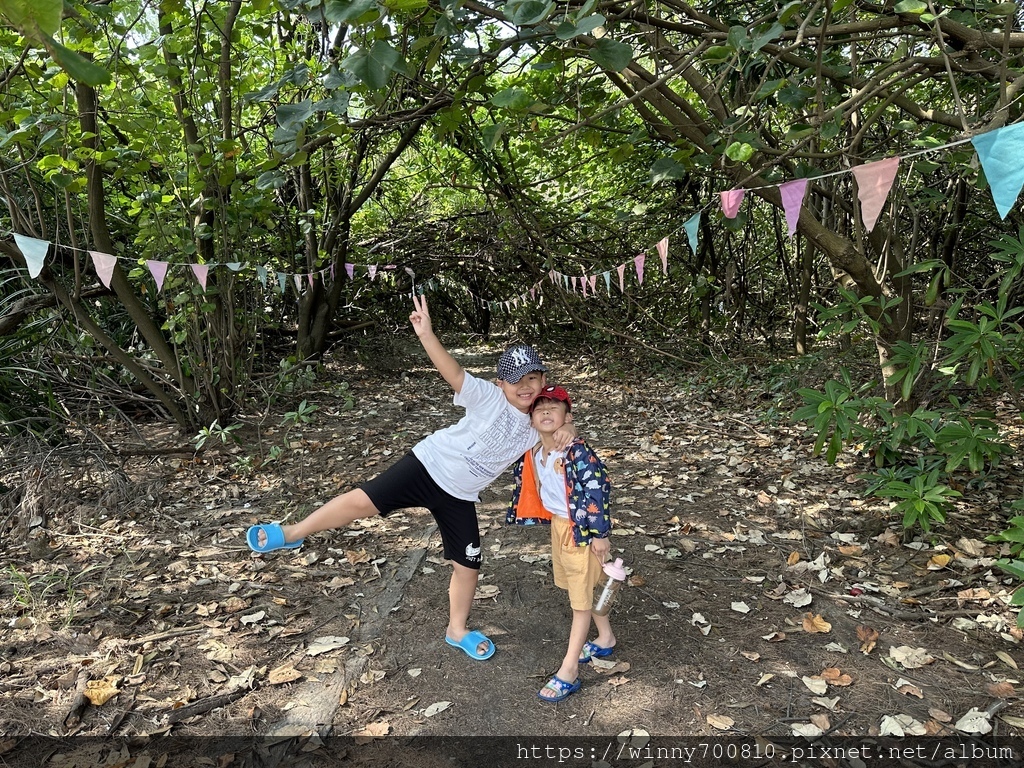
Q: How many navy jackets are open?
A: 1